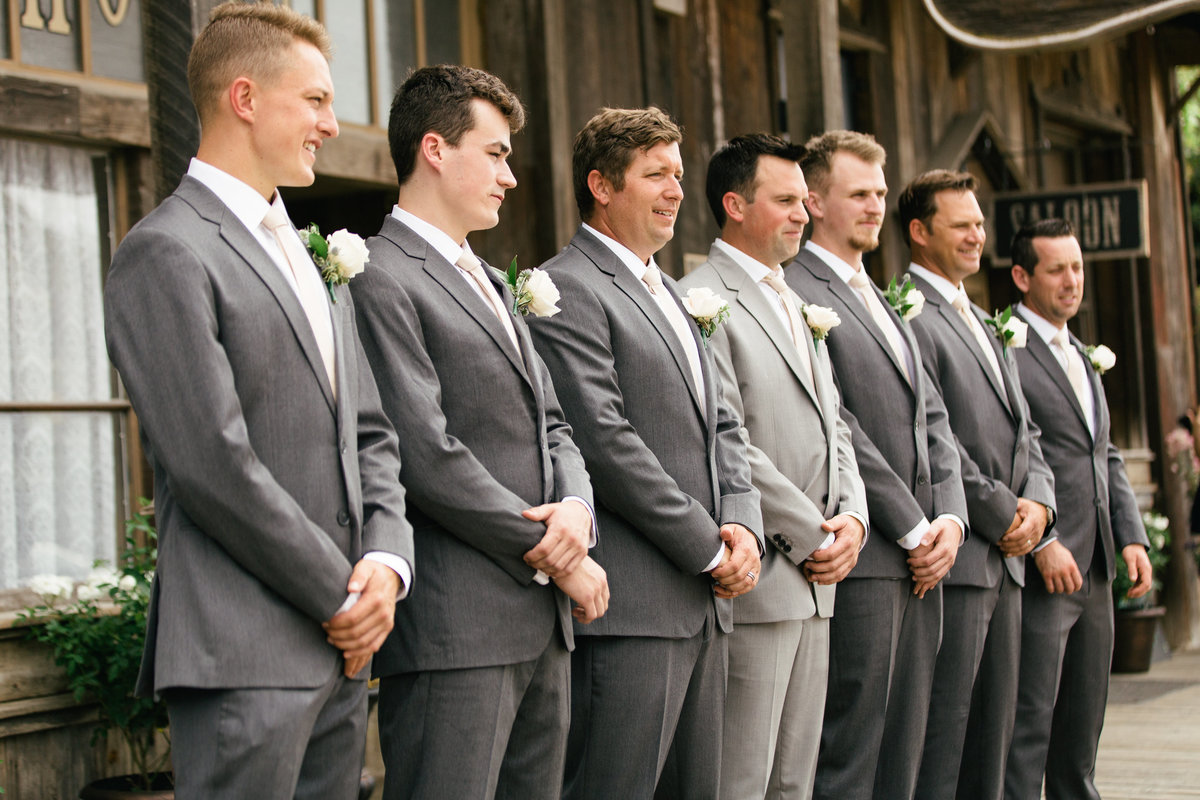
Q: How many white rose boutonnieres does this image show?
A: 7